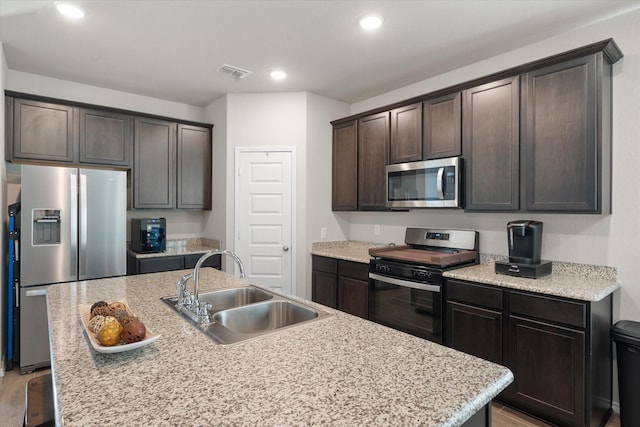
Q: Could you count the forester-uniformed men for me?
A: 0